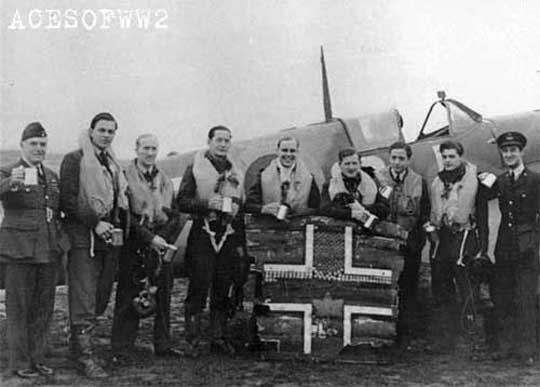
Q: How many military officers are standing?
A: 9